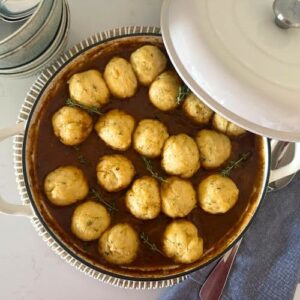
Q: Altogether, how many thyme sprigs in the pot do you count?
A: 7